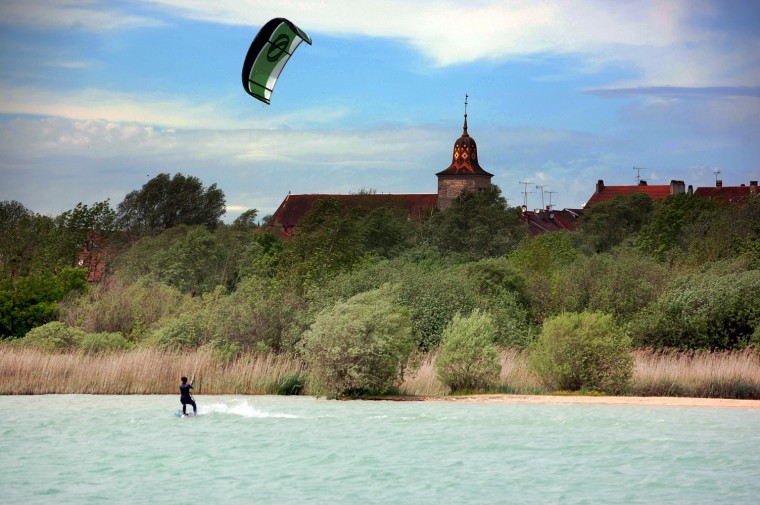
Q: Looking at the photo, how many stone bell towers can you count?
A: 1